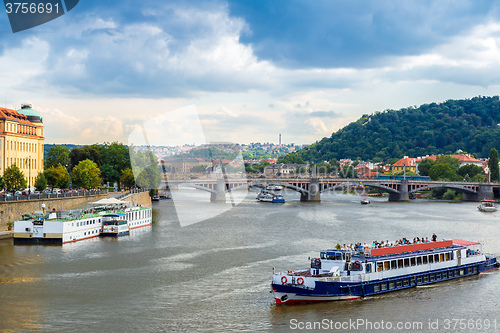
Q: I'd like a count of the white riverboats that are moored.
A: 2